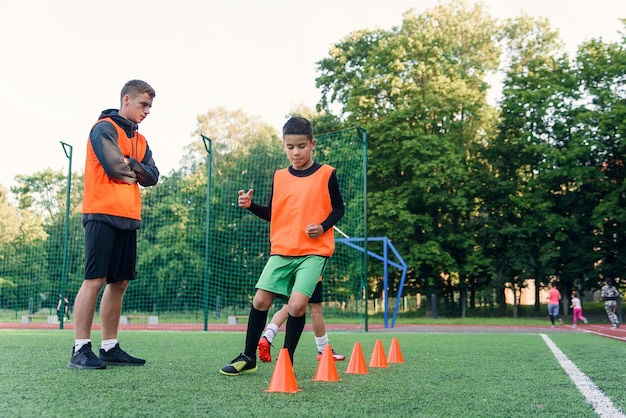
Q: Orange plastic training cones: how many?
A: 5